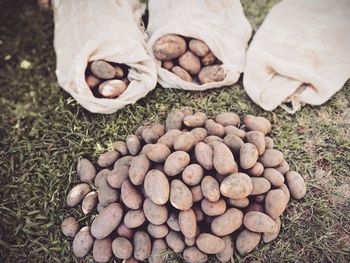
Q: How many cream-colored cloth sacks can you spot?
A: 3